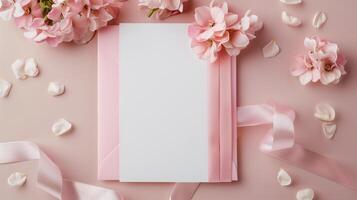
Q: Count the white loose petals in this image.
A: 14